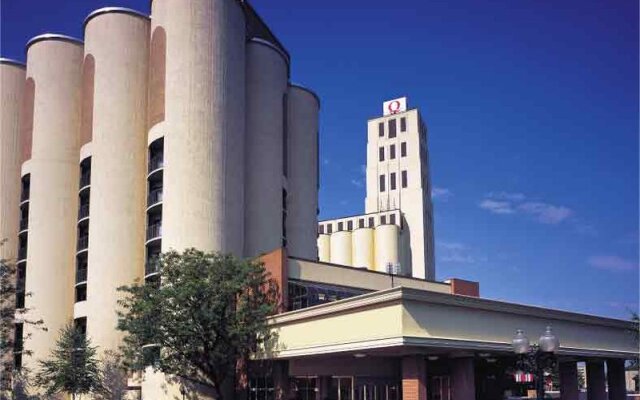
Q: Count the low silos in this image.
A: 4